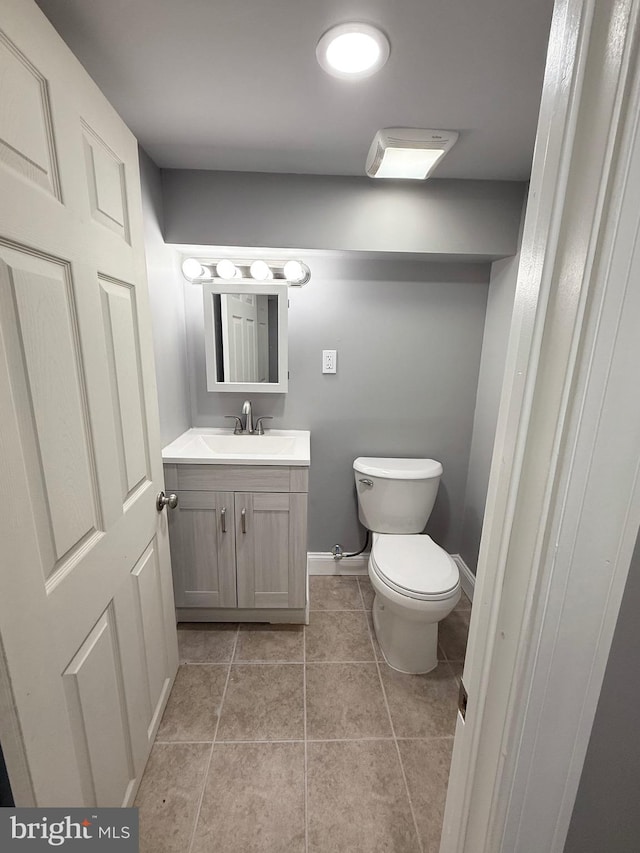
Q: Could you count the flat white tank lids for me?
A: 1